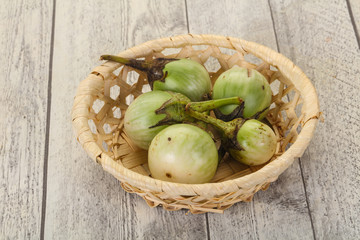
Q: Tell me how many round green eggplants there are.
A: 5